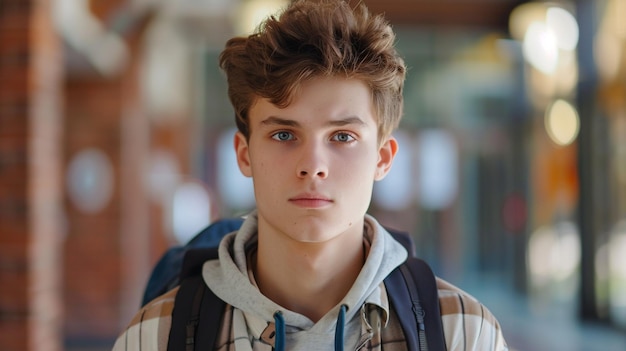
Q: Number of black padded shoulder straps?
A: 2